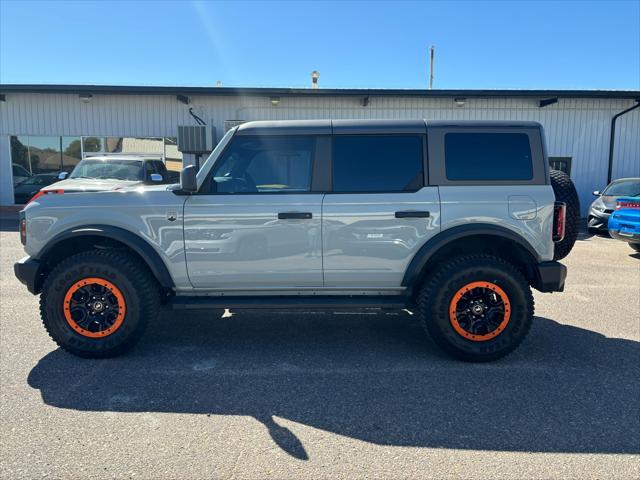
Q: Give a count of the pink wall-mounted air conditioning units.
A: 0